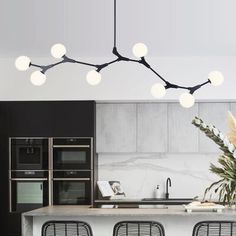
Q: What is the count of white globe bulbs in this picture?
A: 8